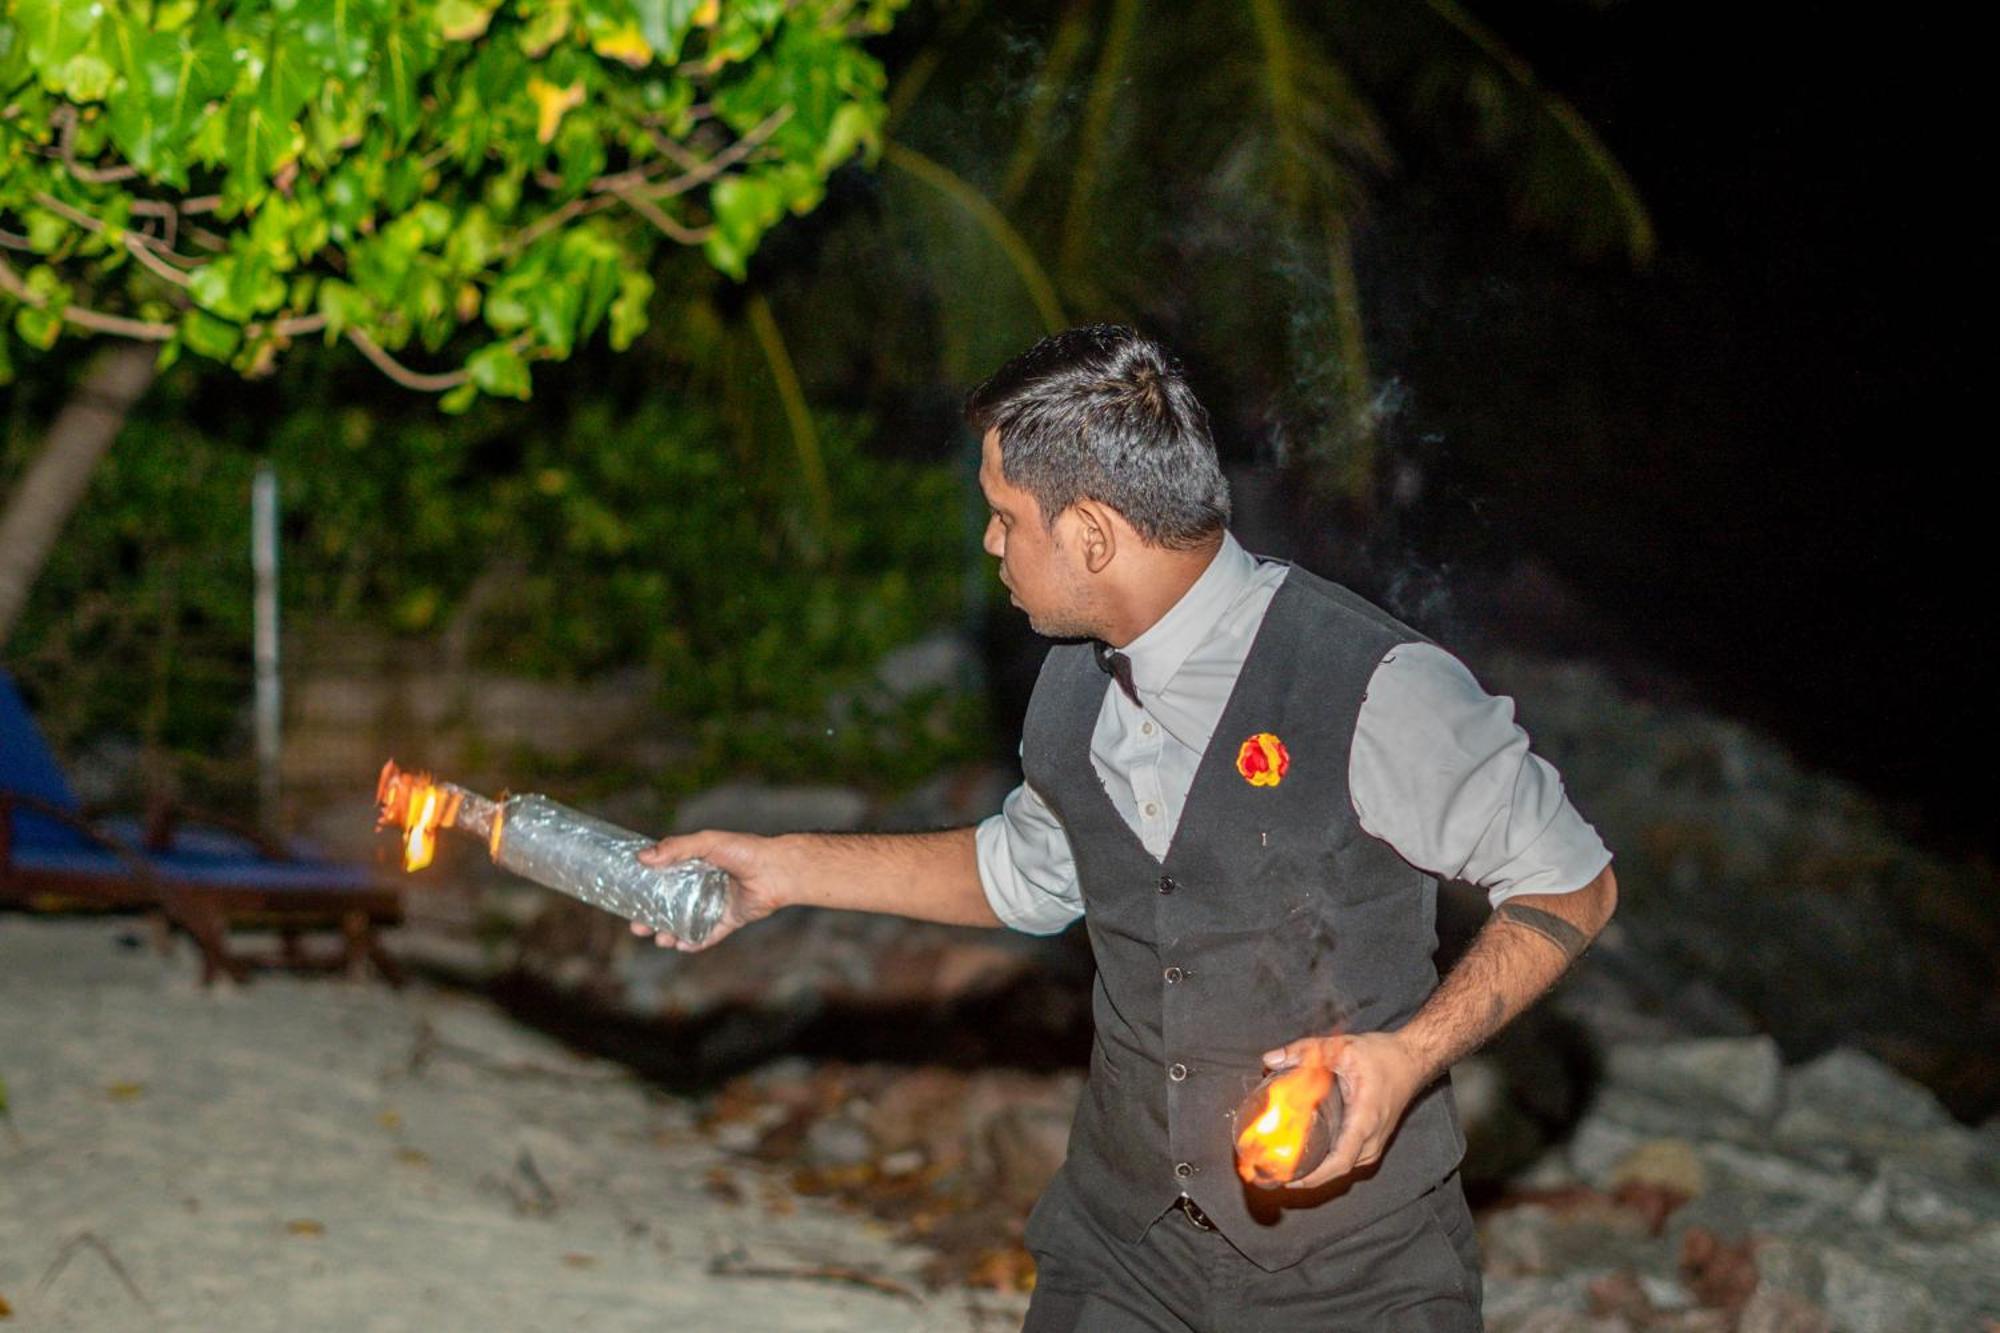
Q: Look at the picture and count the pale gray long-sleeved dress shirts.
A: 1